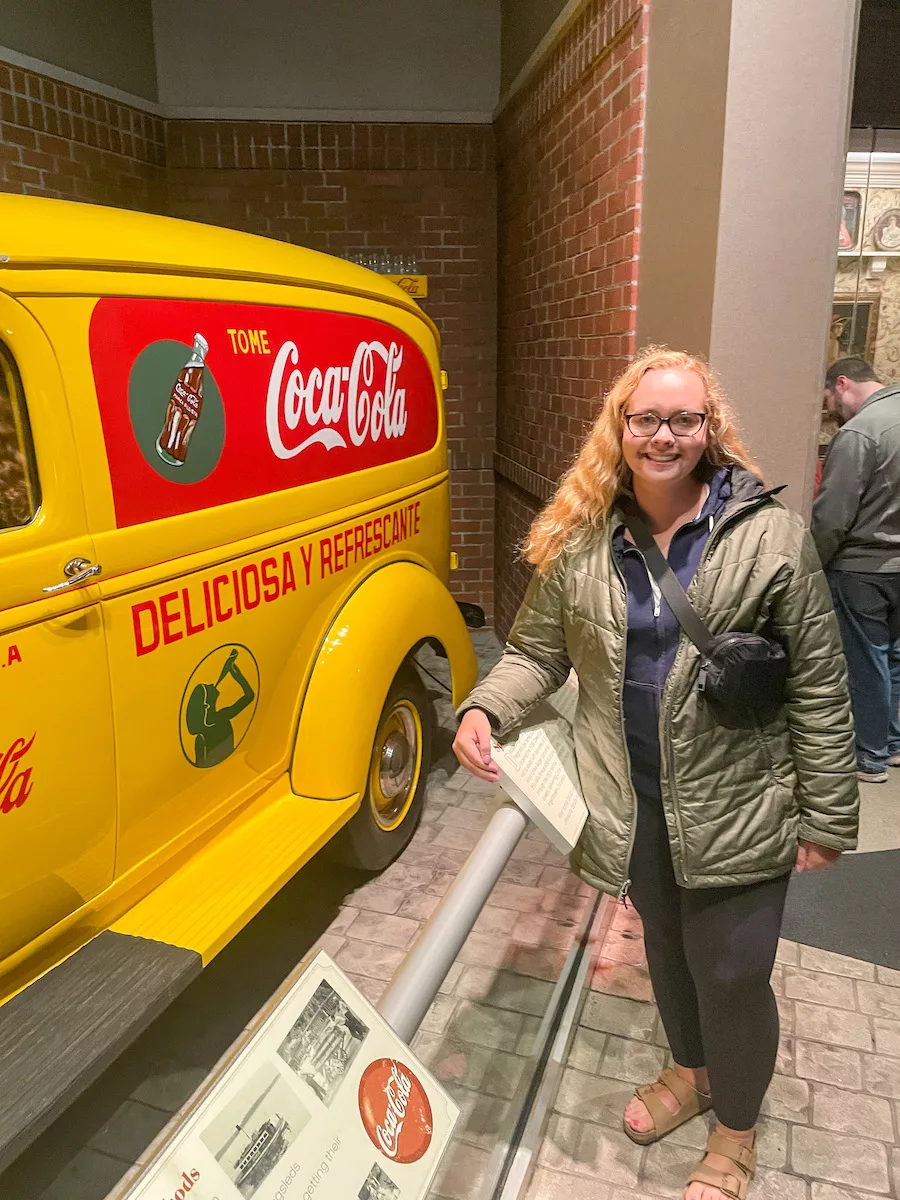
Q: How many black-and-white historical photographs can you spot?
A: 3